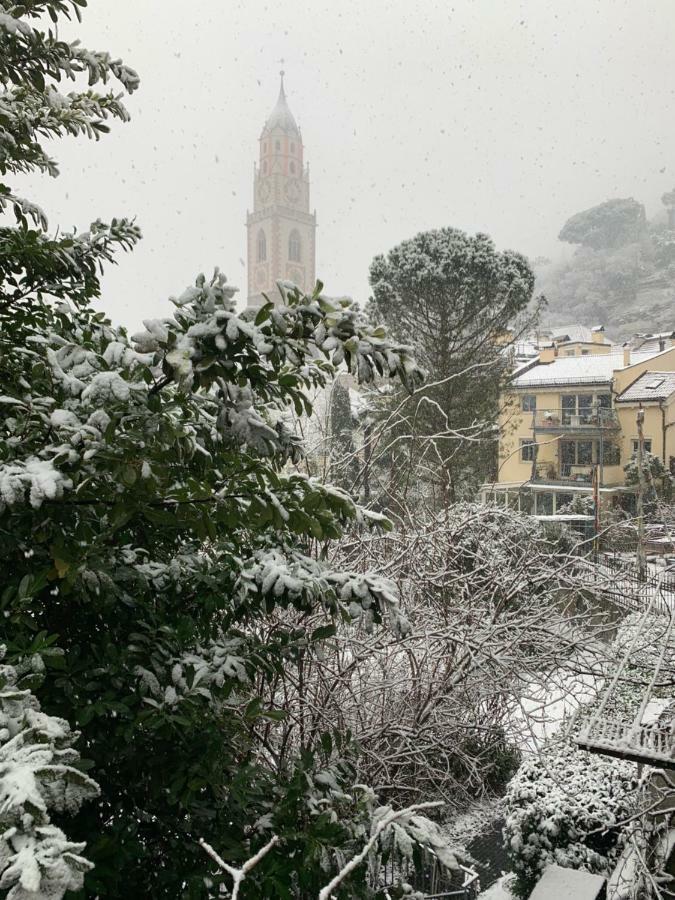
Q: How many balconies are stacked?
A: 2